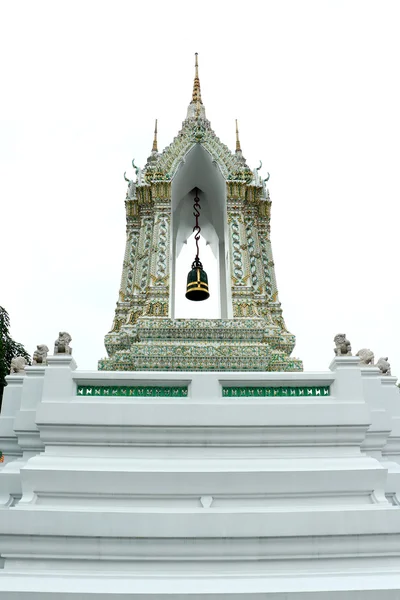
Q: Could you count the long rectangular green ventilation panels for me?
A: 2